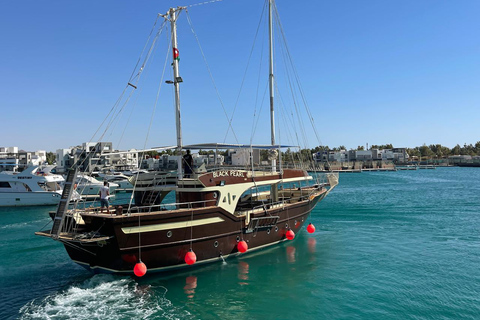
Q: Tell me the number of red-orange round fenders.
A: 5